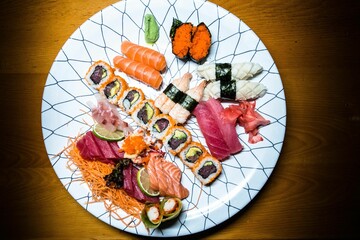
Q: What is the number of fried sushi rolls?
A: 8